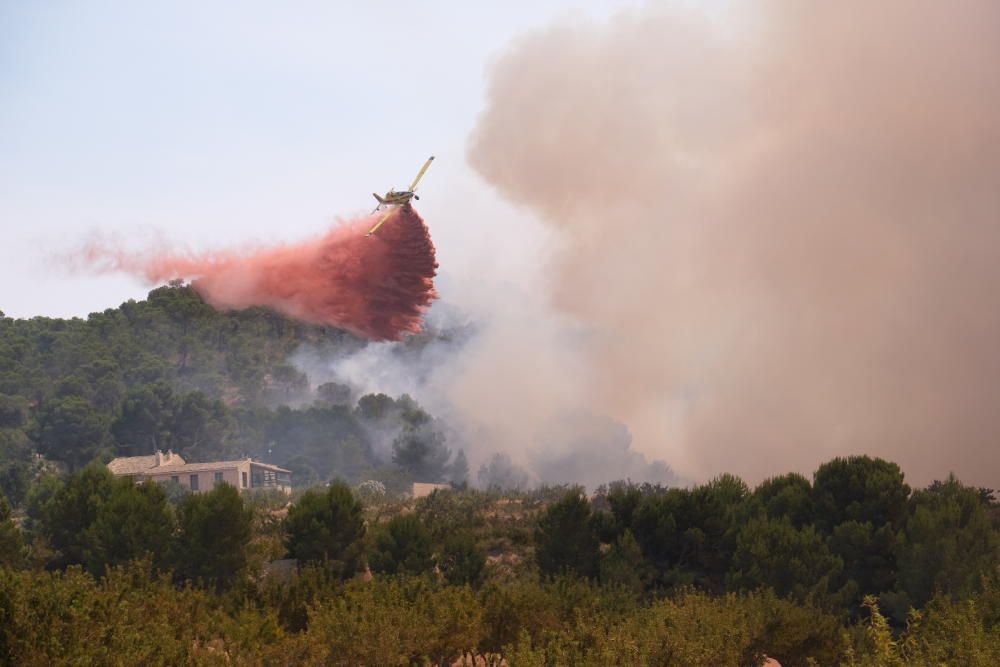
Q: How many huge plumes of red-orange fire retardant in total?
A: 1